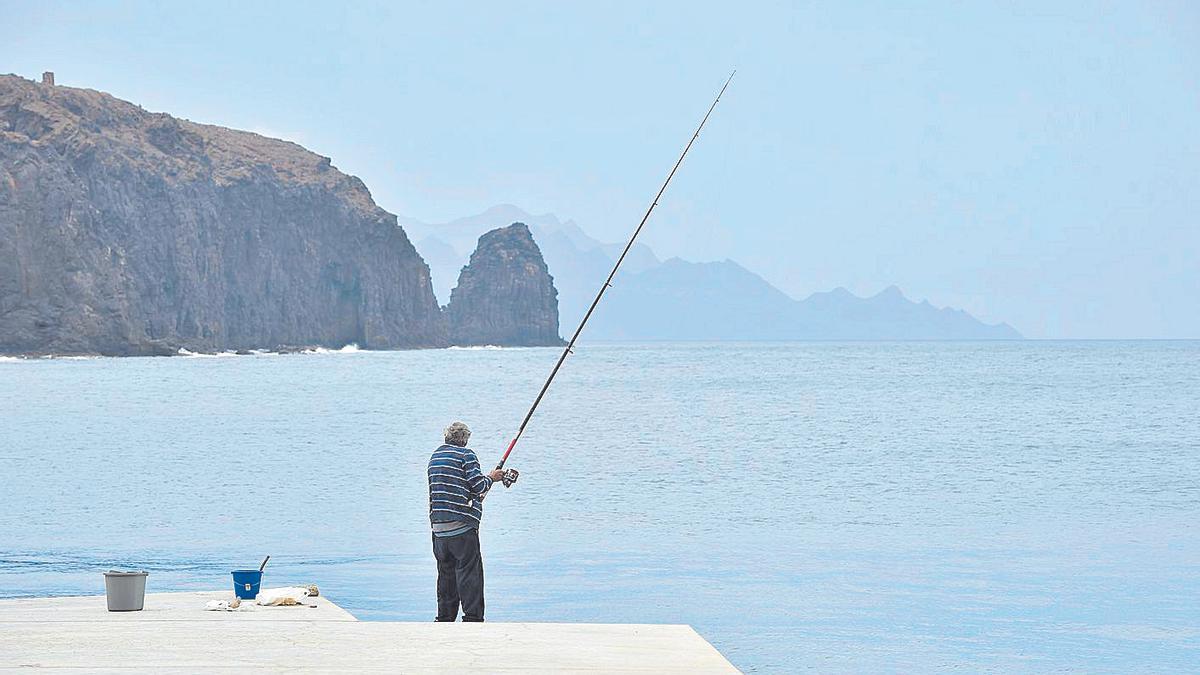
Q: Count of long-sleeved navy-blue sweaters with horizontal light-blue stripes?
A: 1